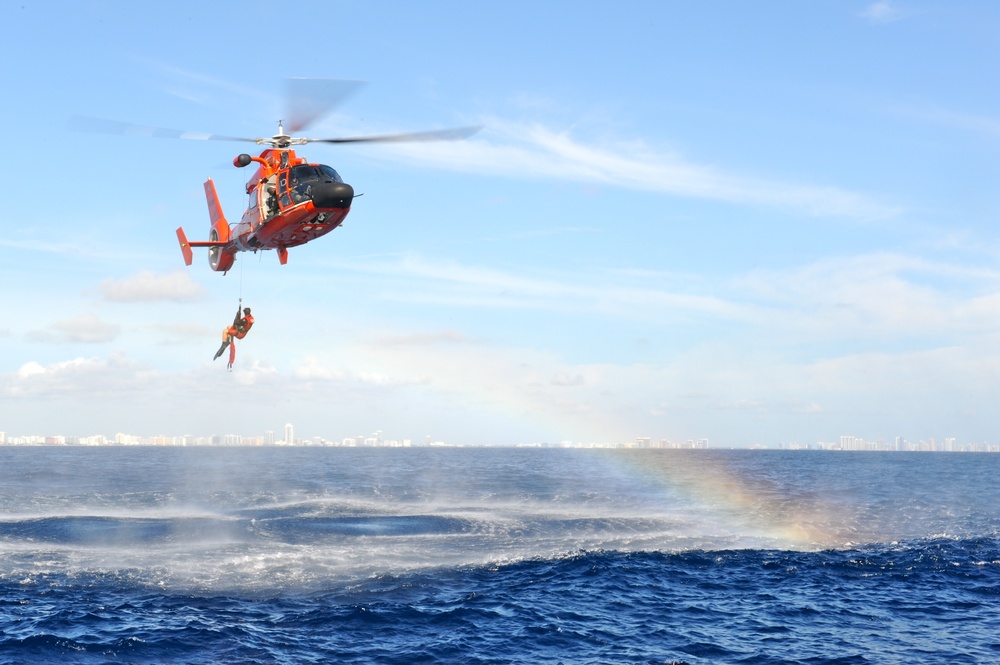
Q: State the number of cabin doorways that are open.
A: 1